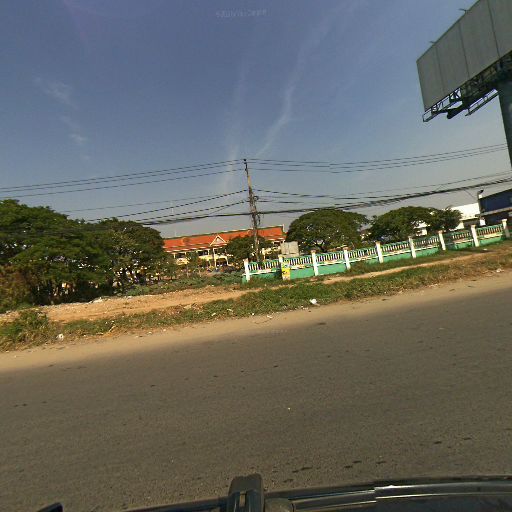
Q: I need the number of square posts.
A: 9